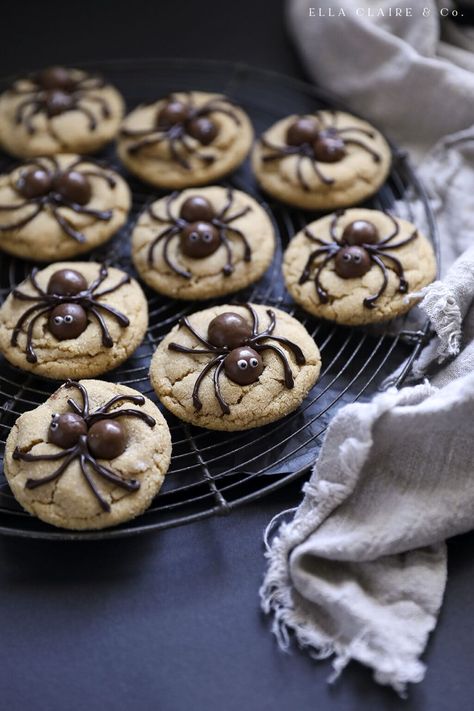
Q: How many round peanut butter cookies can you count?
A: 9